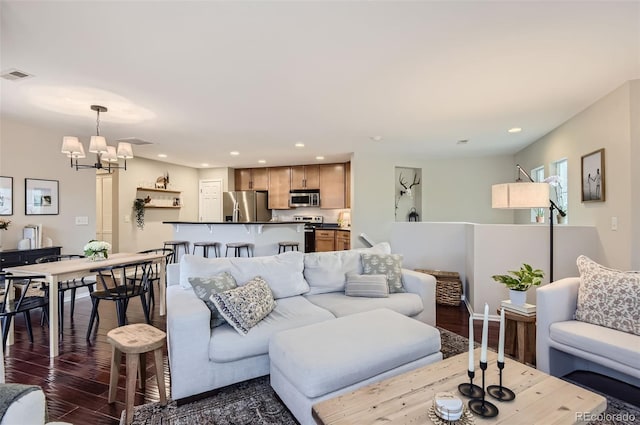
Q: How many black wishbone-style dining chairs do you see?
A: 4